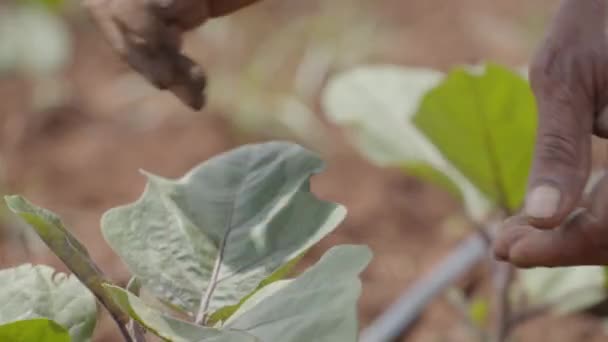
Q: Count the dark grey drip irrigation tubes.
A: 1